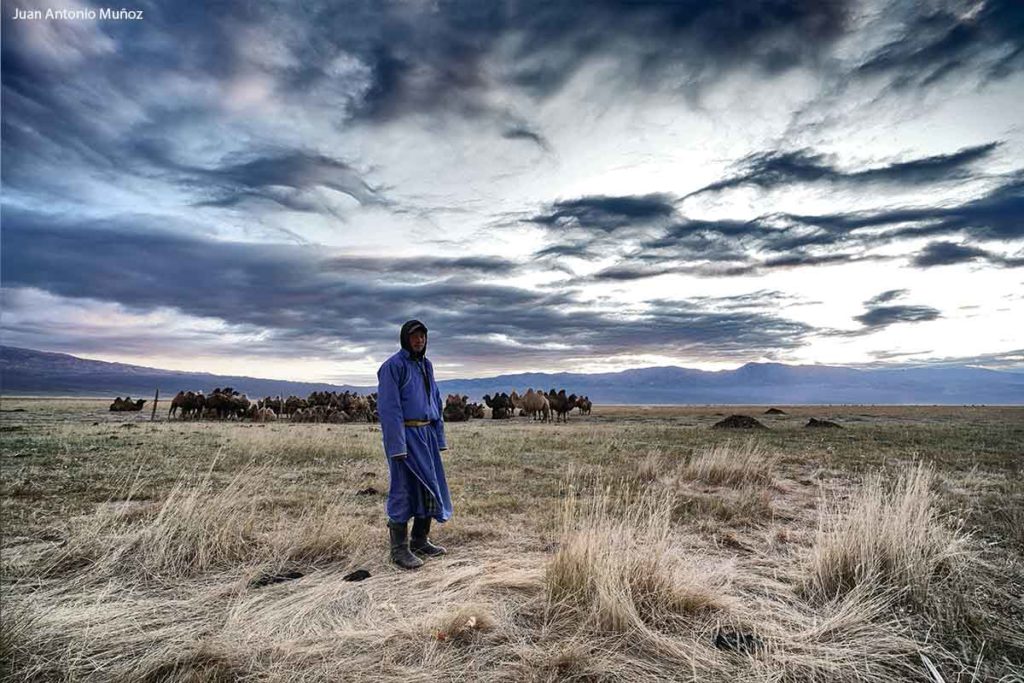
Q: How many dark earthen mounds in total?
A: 3